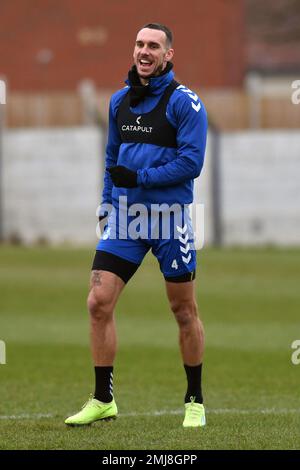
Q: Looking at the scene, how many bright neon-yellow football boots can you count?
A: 2